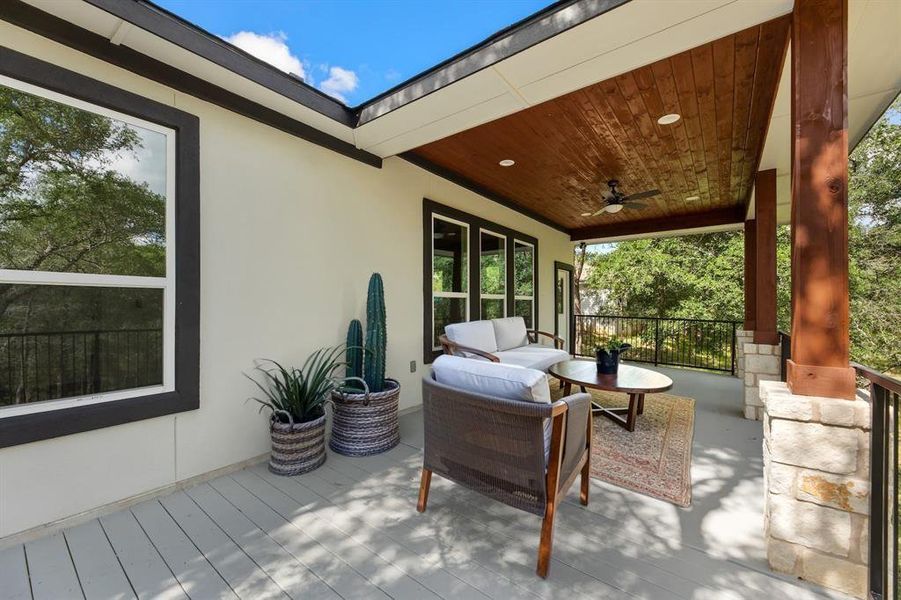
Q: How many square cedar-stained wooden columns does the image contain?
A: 3